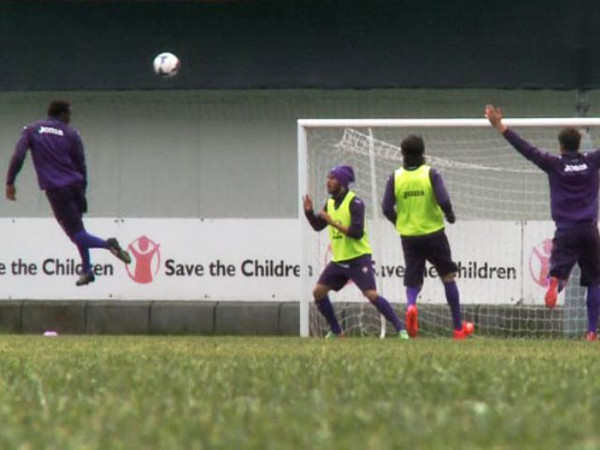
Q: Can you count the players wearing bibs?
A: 2